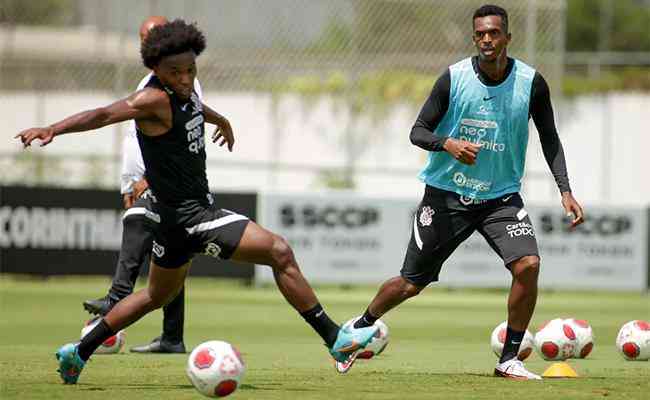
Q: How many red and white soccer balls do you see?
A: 7